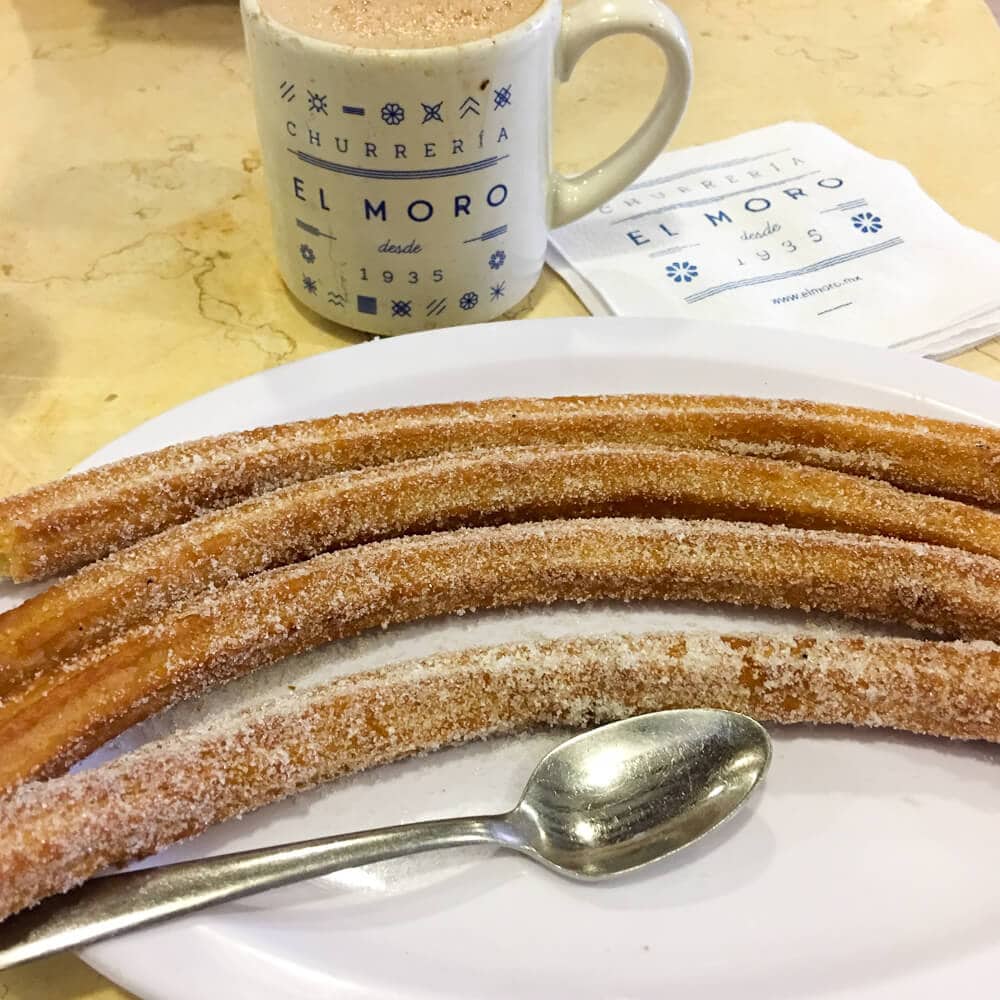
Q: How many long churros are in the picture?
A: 4